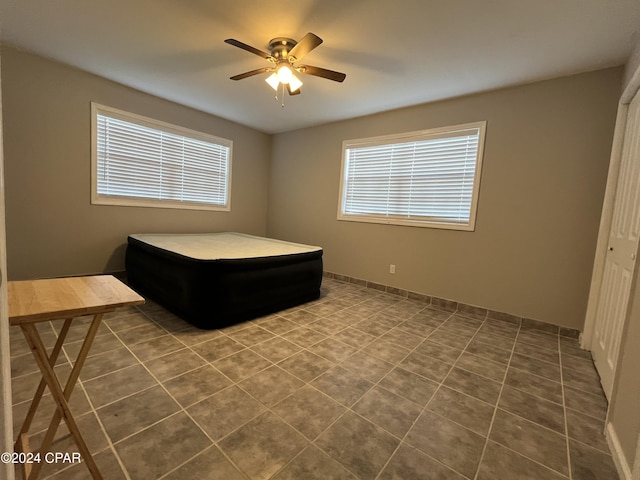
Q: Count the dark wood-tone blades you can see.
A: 5